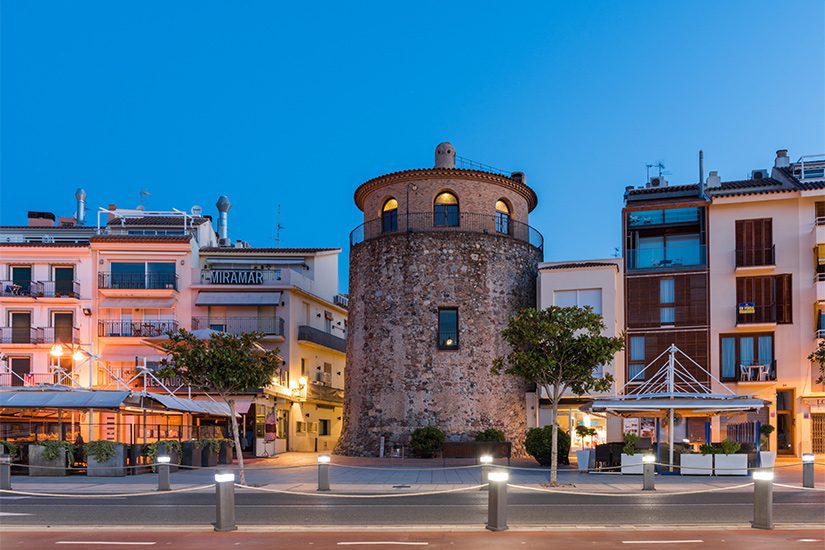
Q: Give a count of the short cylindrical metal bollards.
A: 9